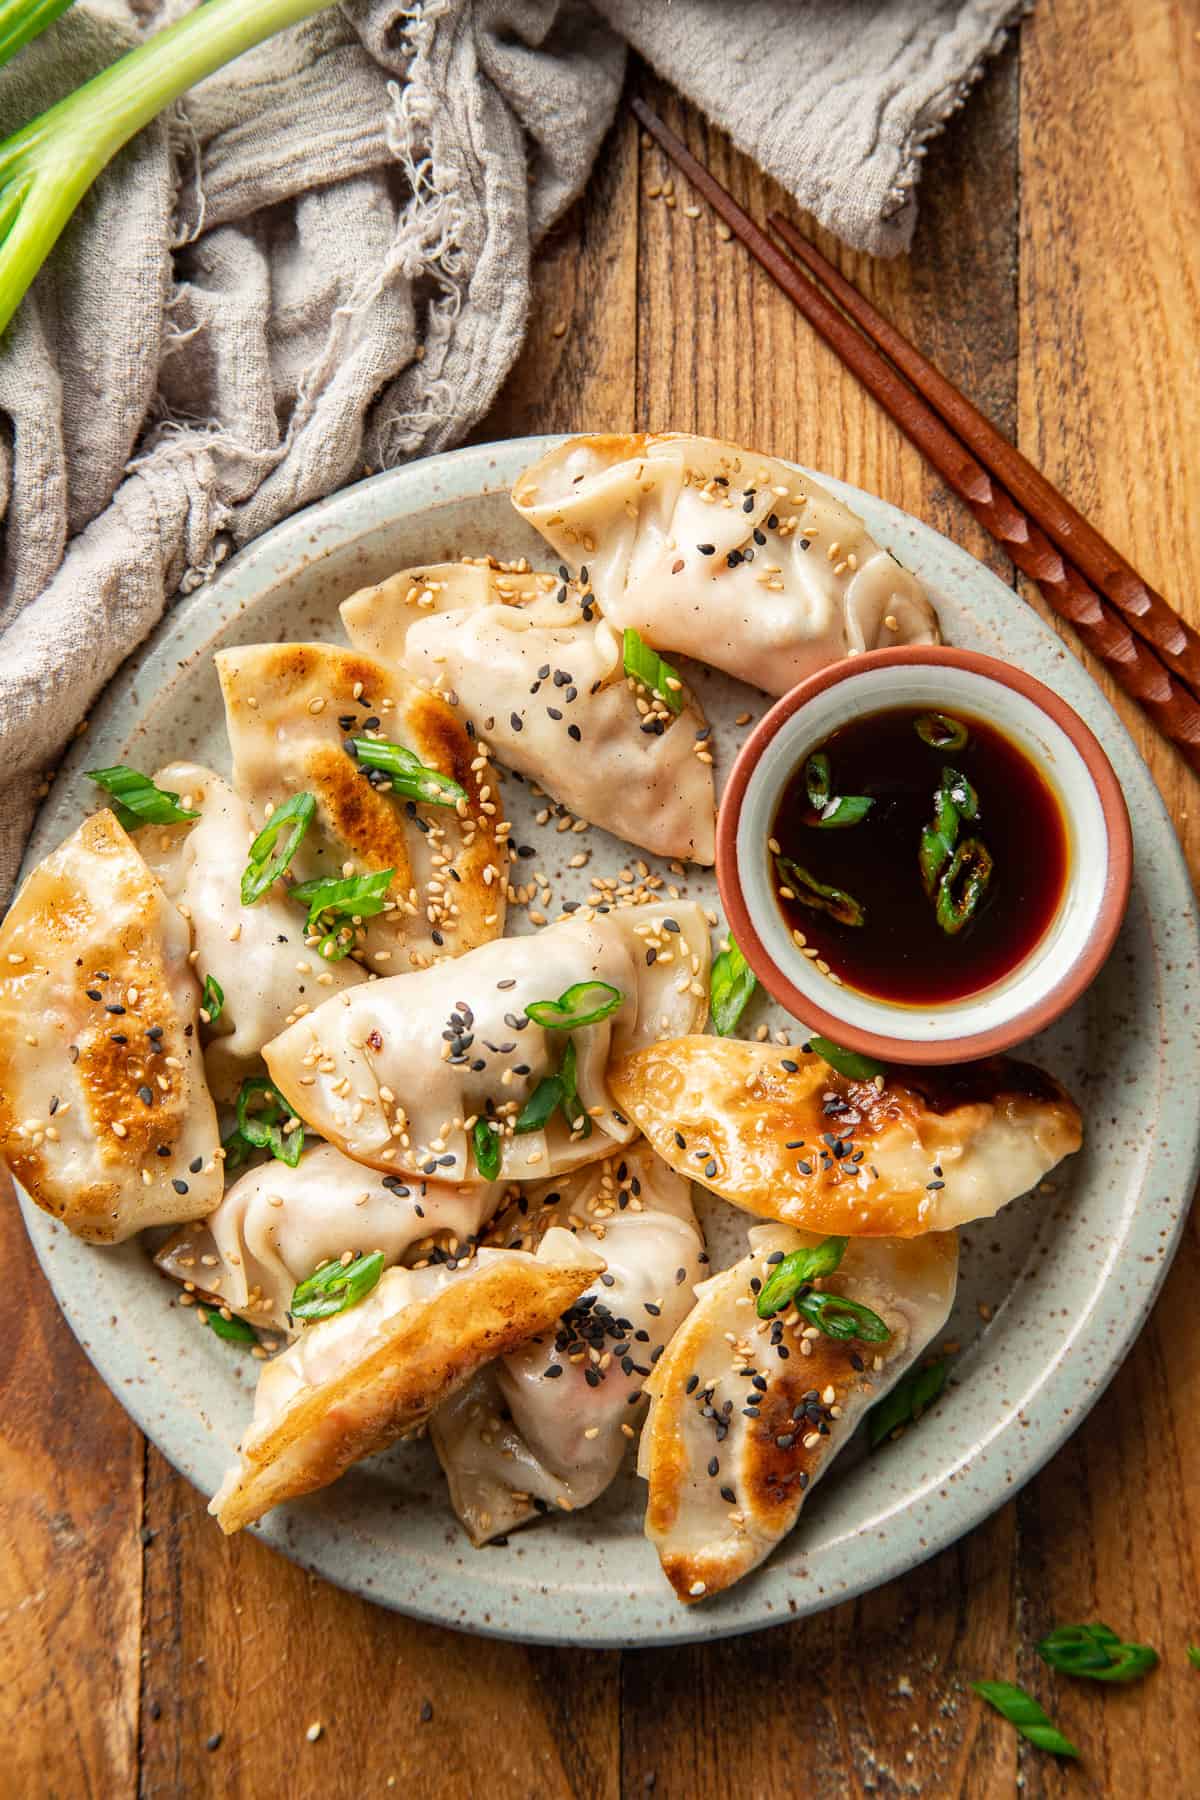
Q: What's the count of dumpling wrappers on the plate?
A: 11